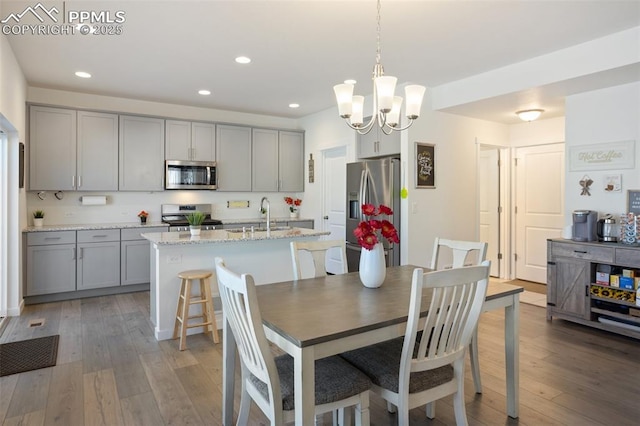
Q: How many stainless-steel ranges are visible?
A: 1